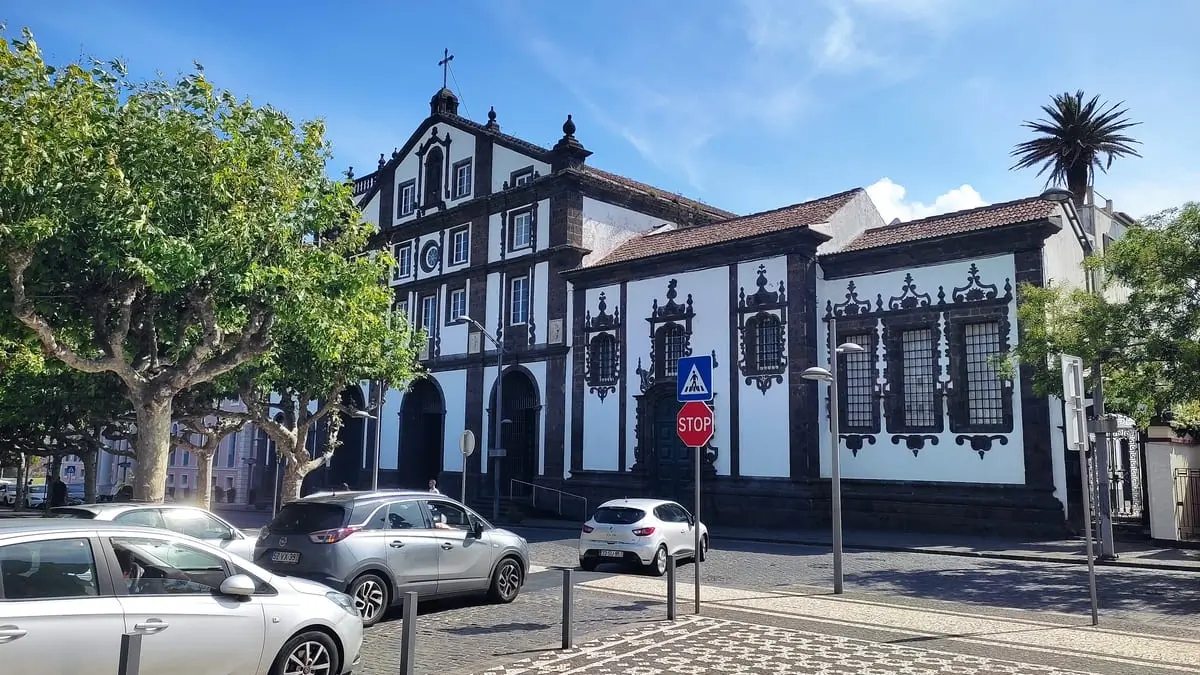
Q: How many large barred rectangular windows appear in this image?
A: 3